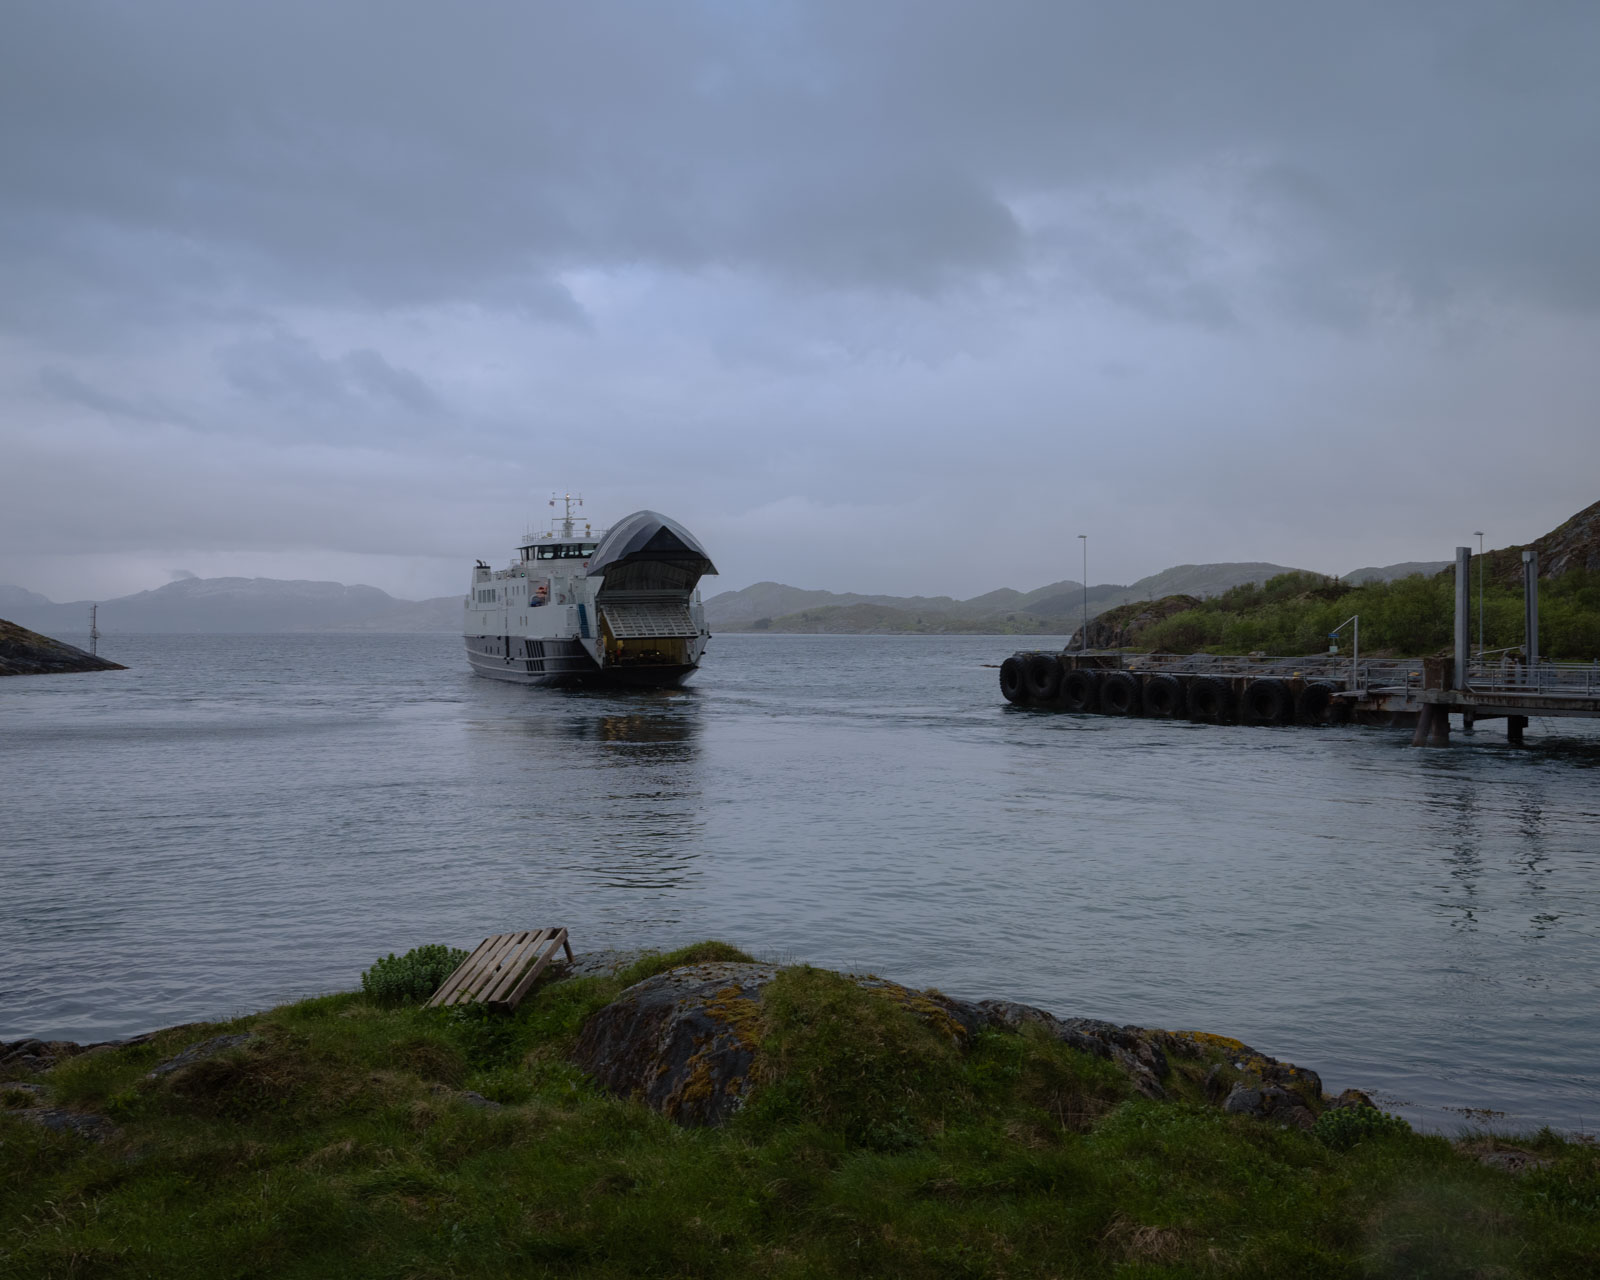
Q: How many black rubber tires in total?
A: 8